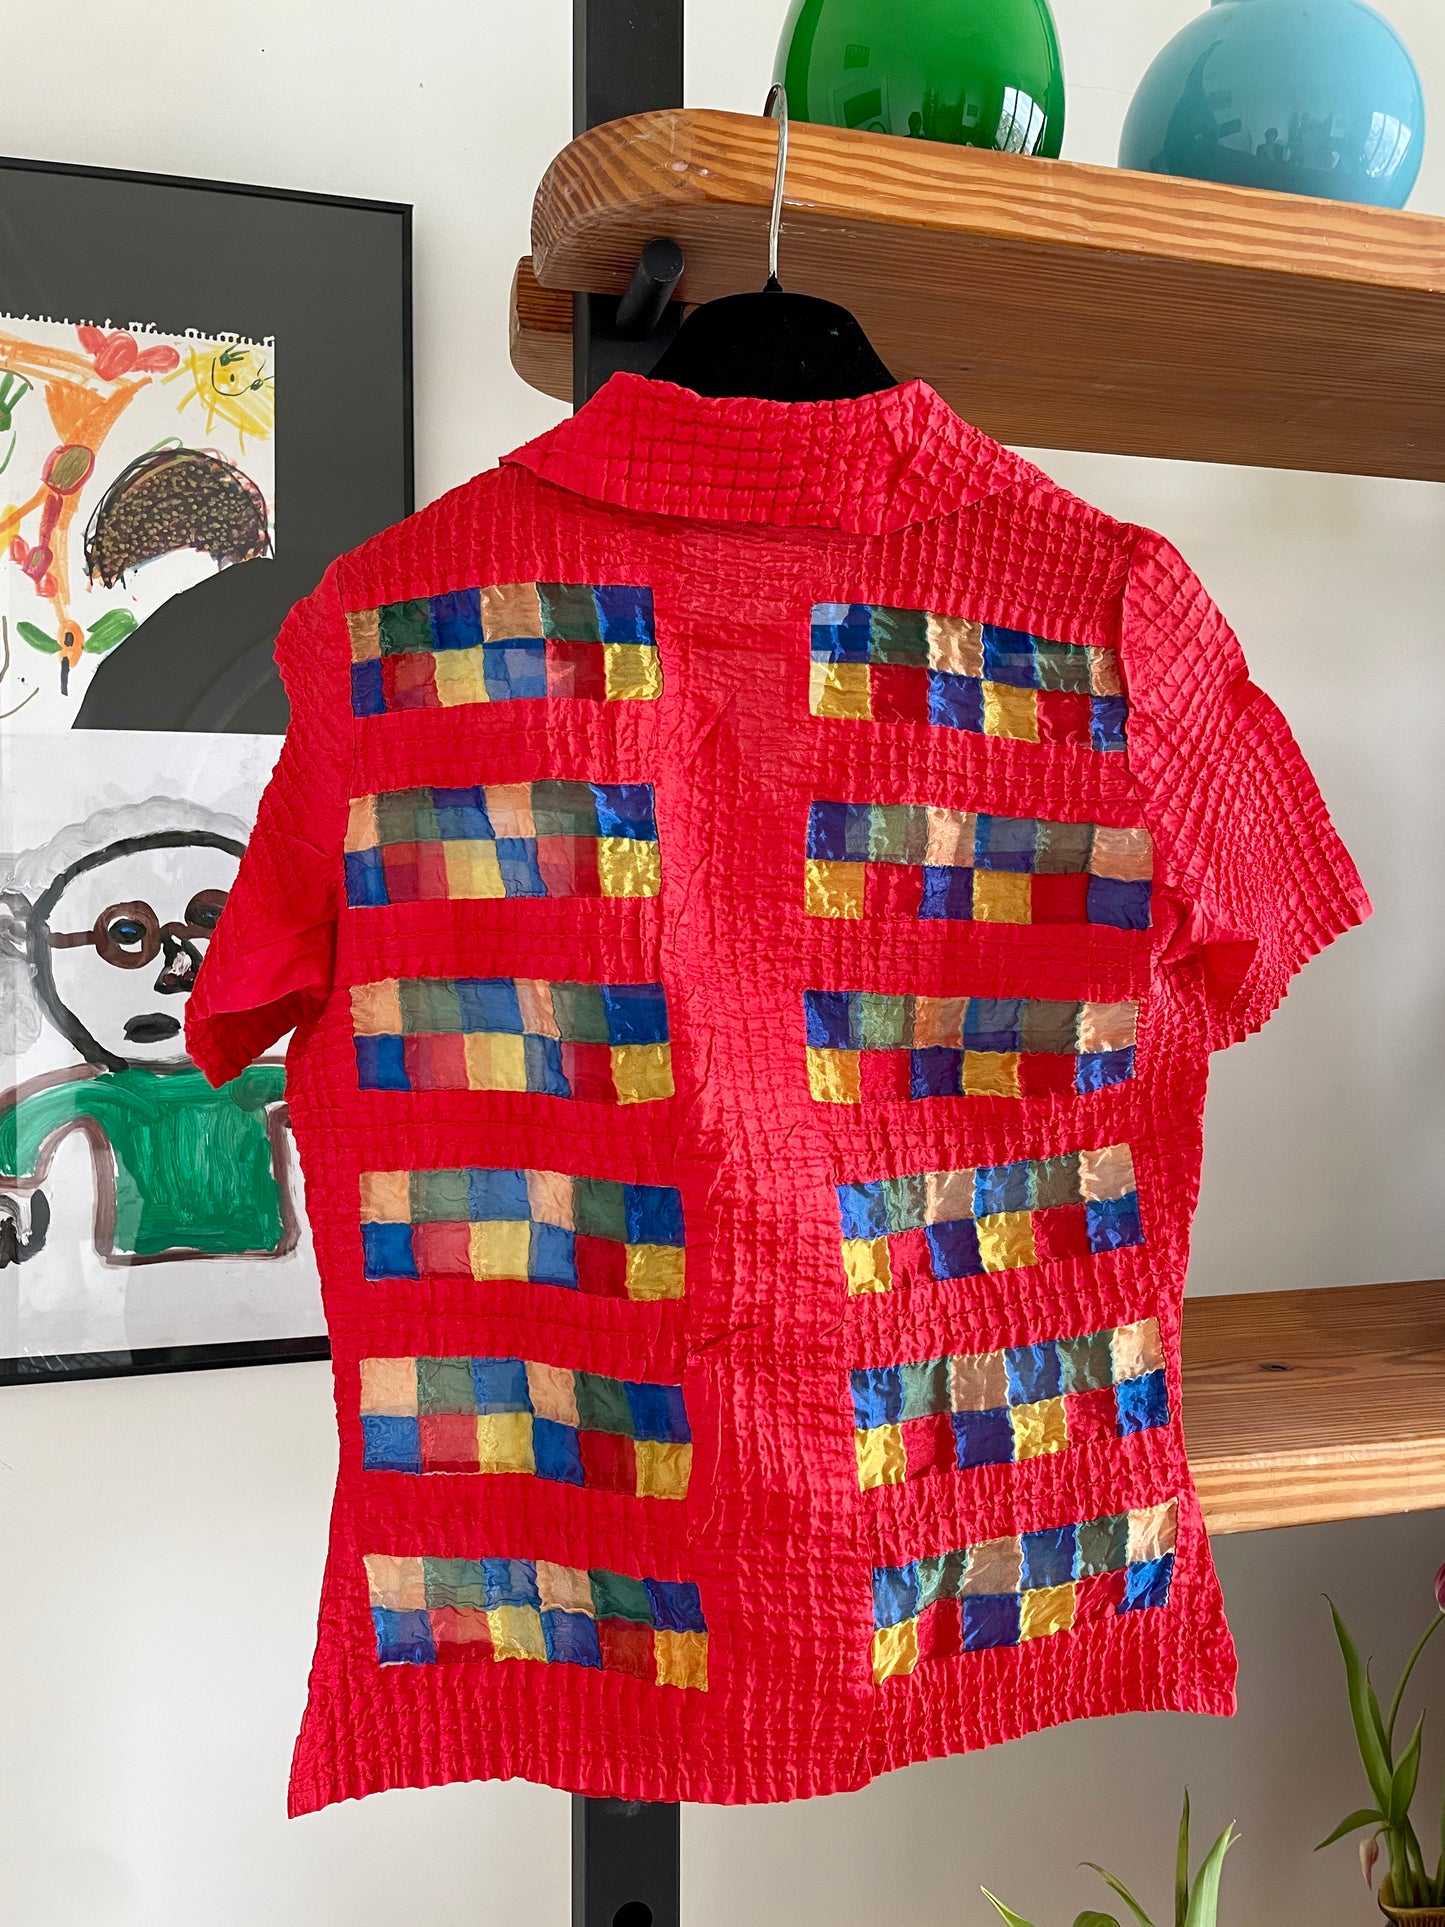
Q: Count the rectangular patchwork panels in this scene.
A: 12